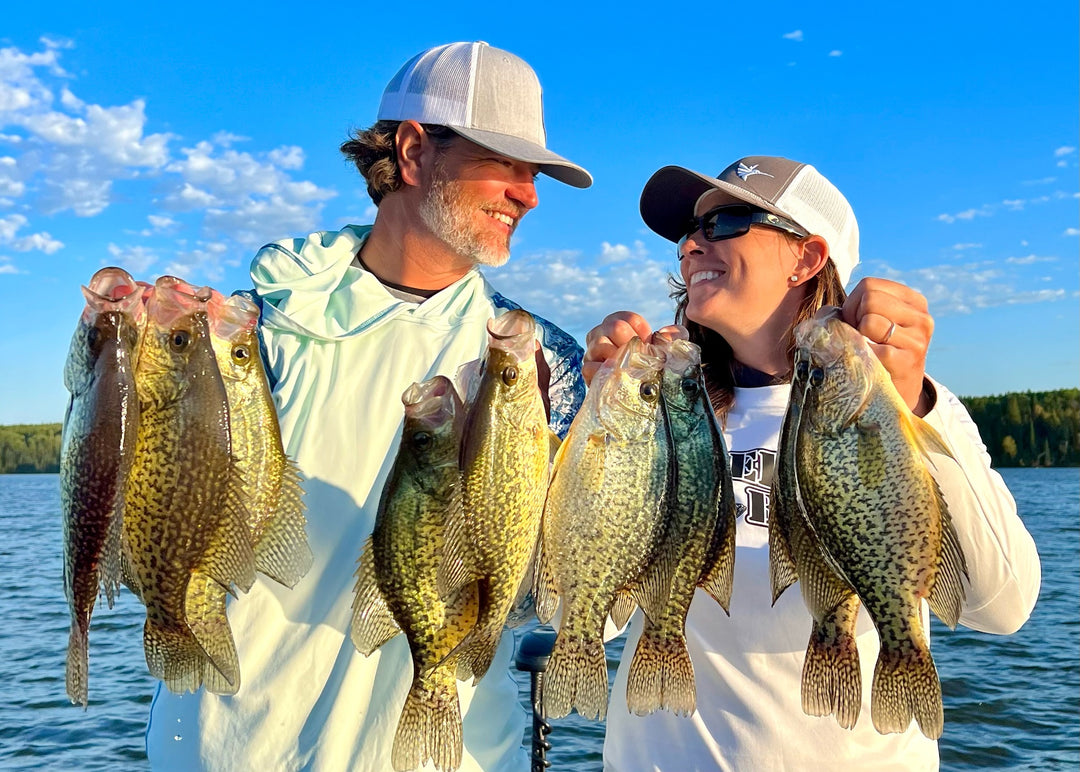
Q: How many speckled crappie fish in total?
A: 9